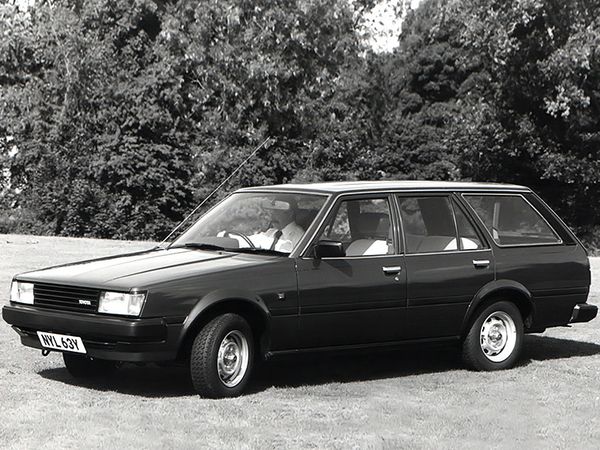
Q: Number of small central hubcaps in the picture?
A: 2